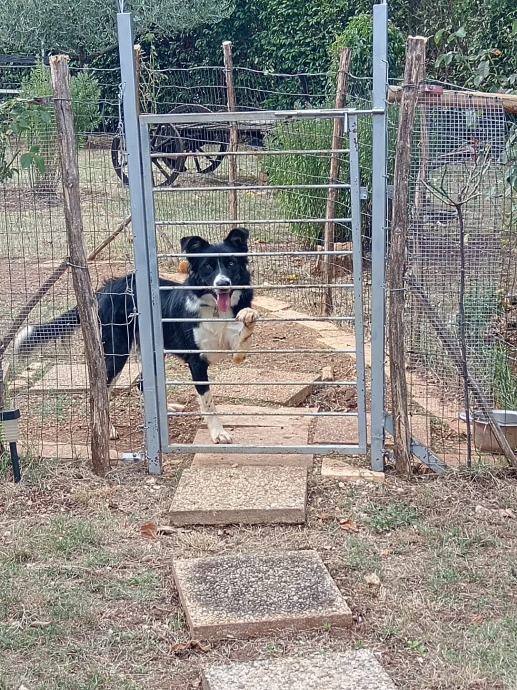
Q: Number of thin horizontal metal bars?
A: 9